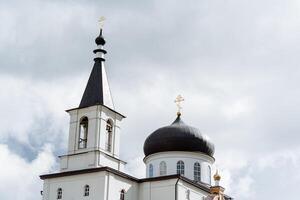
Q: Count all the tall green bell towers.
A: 0